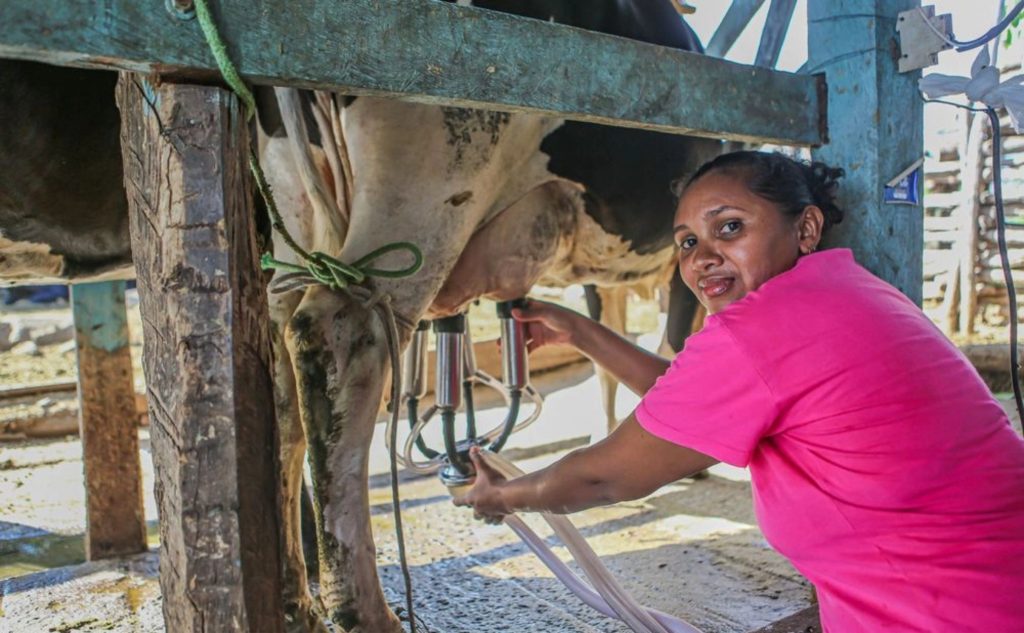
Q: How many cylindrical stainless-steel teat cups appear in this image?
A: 4